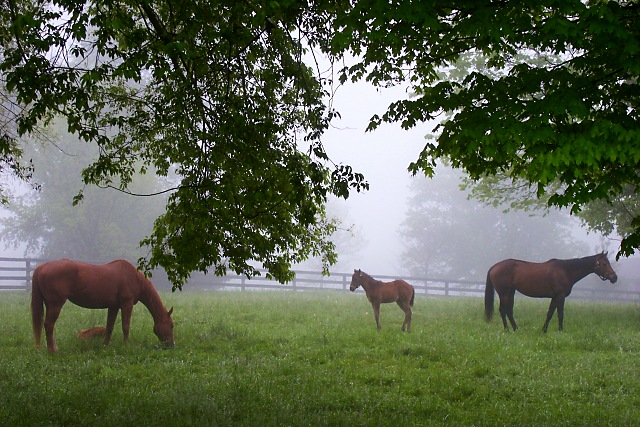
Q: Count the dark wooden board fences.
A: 1